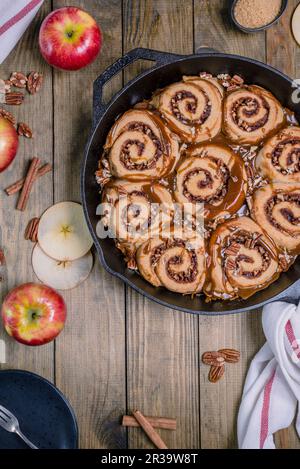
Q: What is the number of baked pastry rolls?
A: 9